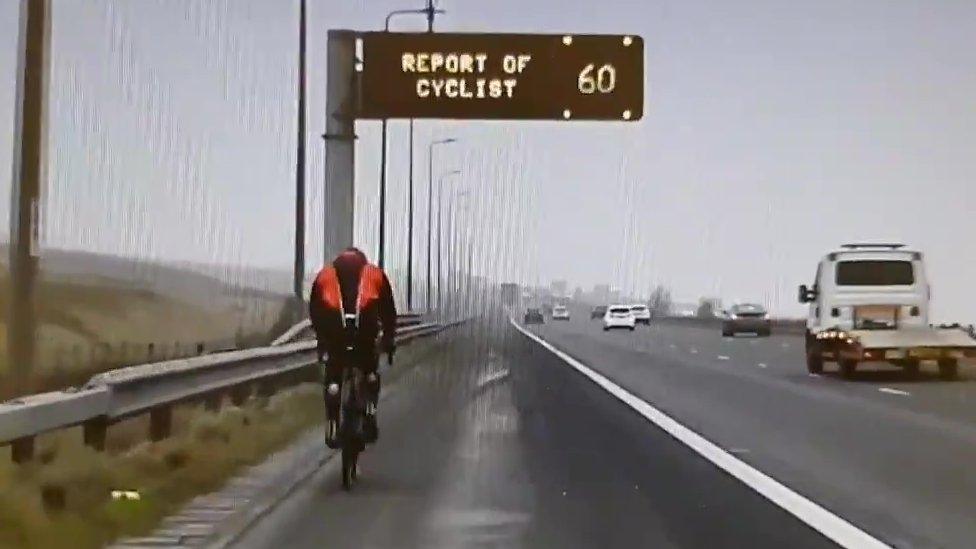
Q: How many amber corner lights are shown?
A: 4